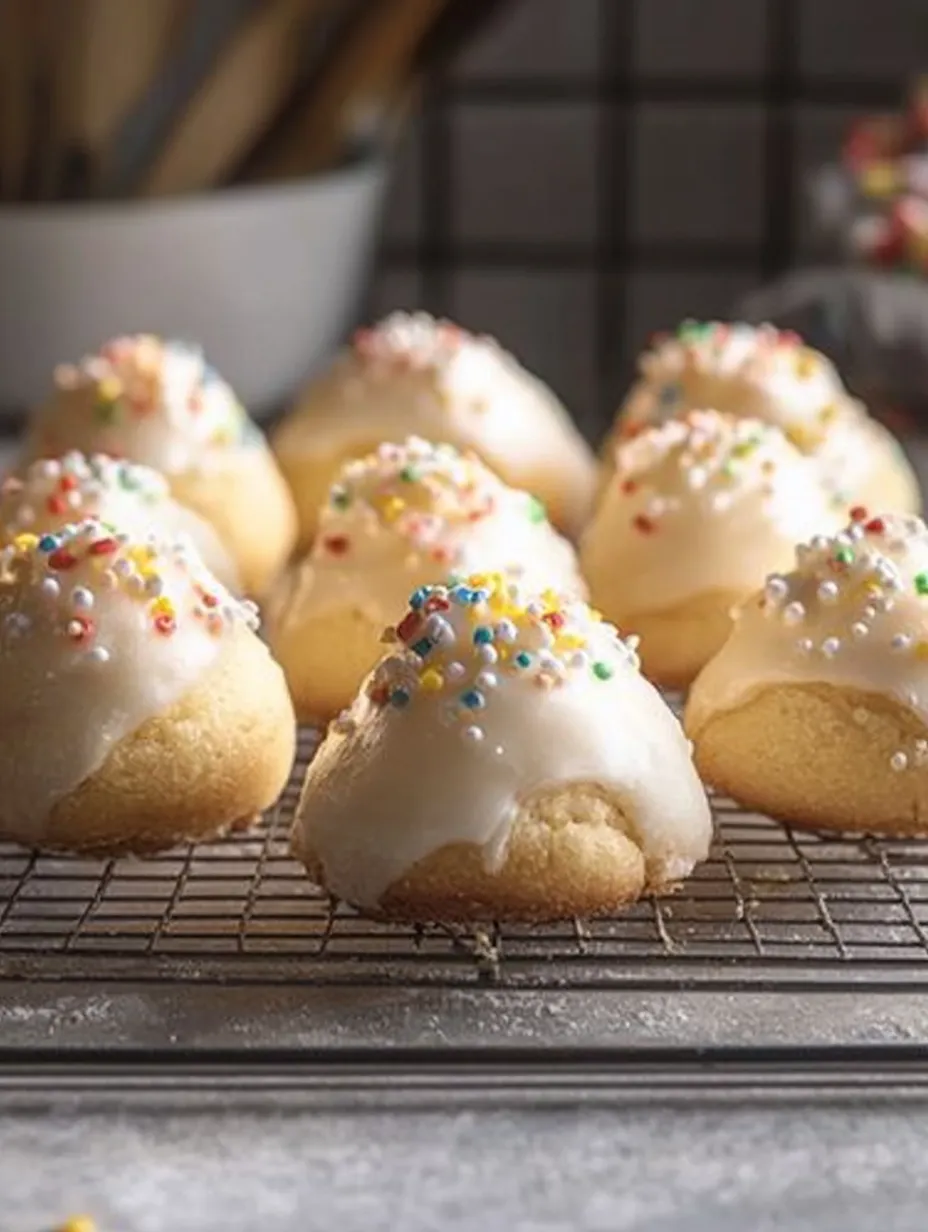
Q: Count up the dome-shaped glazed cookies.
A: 9